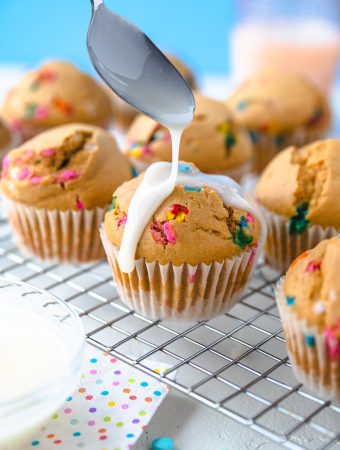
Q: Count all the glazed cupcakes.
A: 1